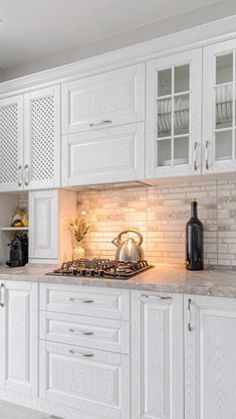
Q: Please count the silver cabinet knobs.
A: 11